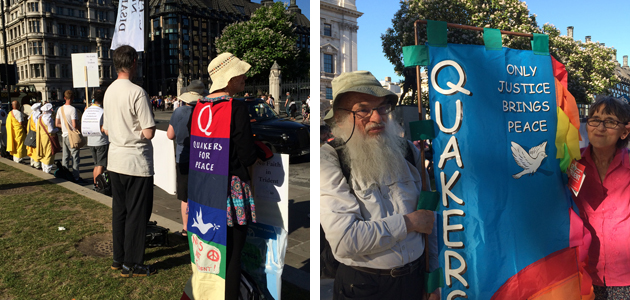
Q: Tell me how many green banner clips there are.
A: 7